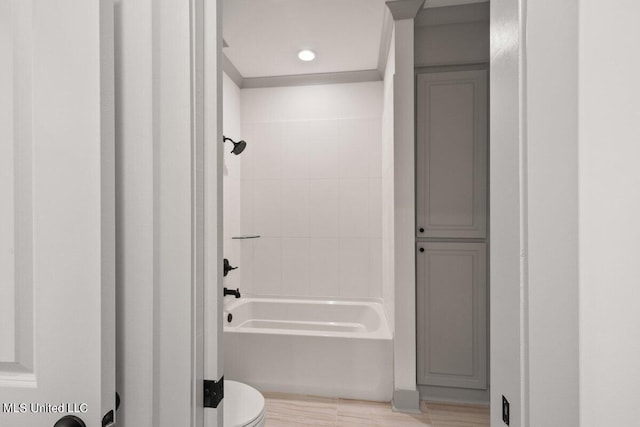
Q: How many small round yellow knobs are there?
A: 0